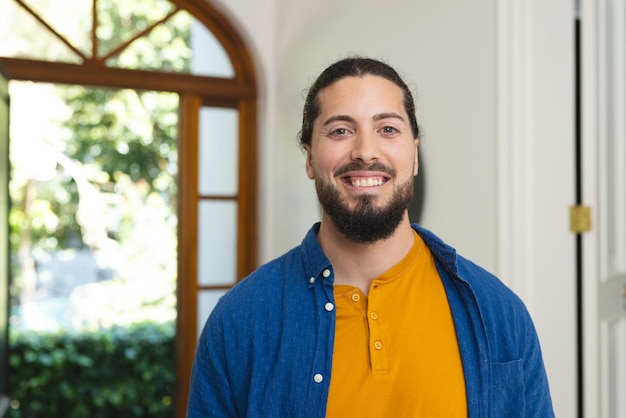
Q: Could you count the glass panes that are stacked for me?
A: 3